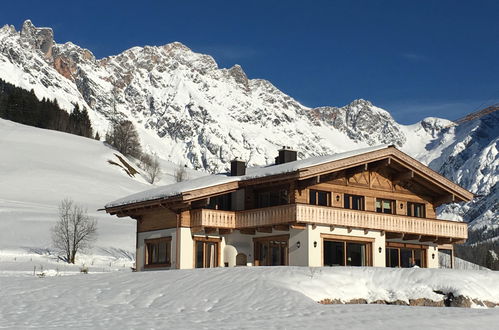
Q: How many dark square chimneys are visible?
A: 2